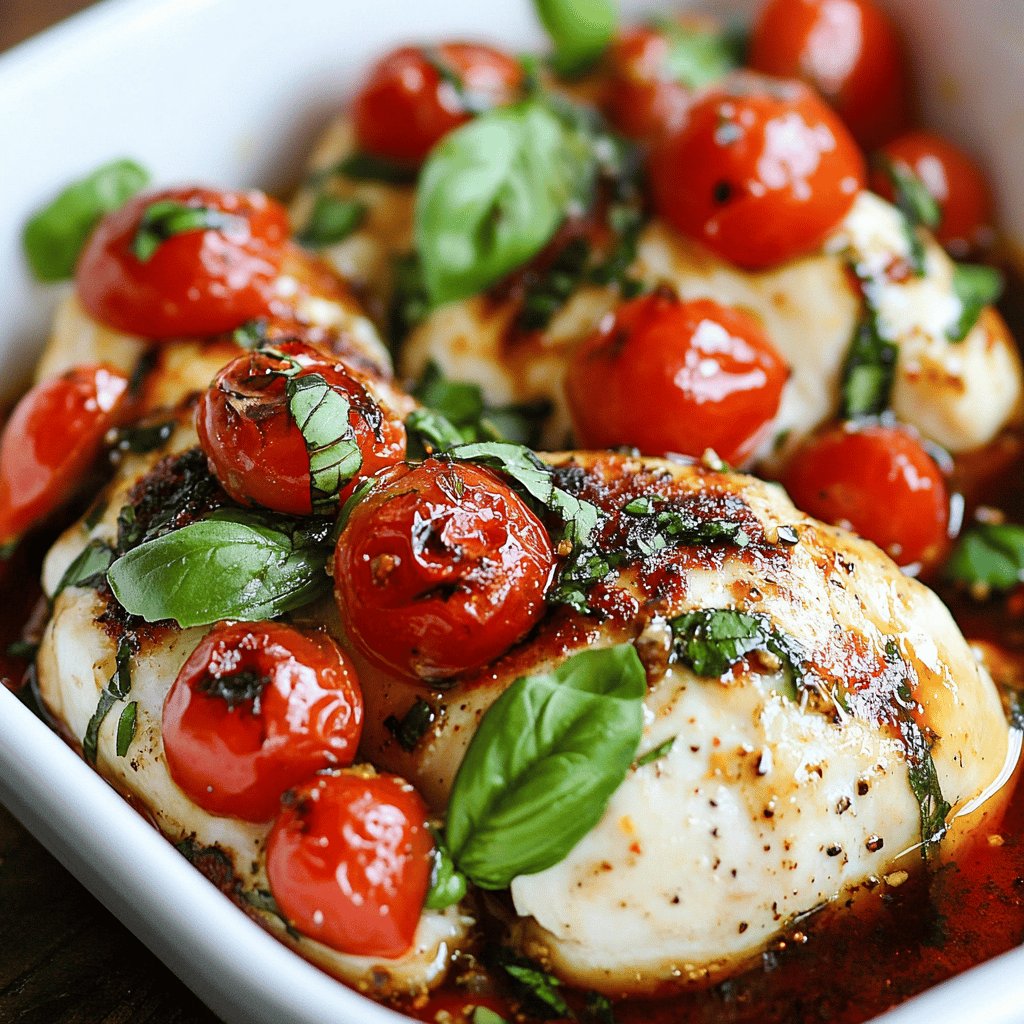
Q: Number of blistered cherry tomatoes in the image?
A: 13